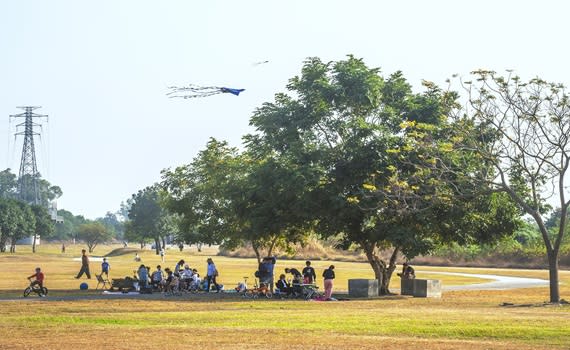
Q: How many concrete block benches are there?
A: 3